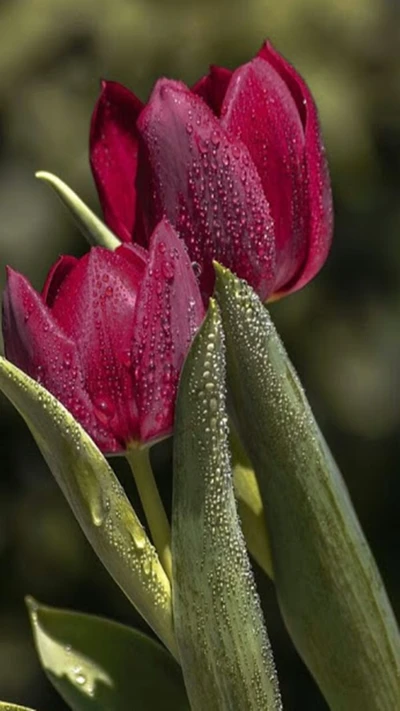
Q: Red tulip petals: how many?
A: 10